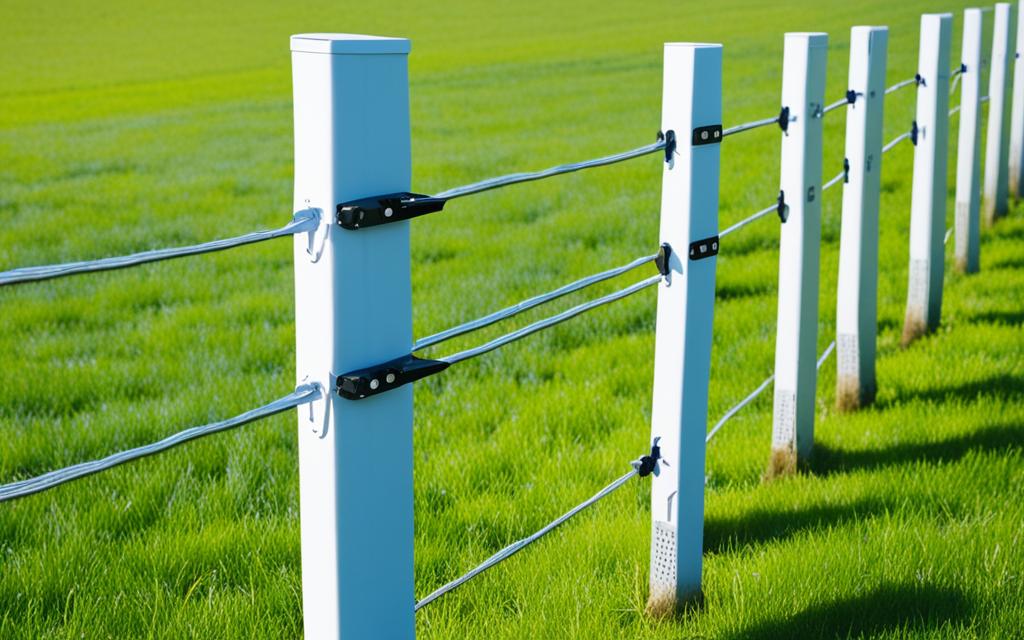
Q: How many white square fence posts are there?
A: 8